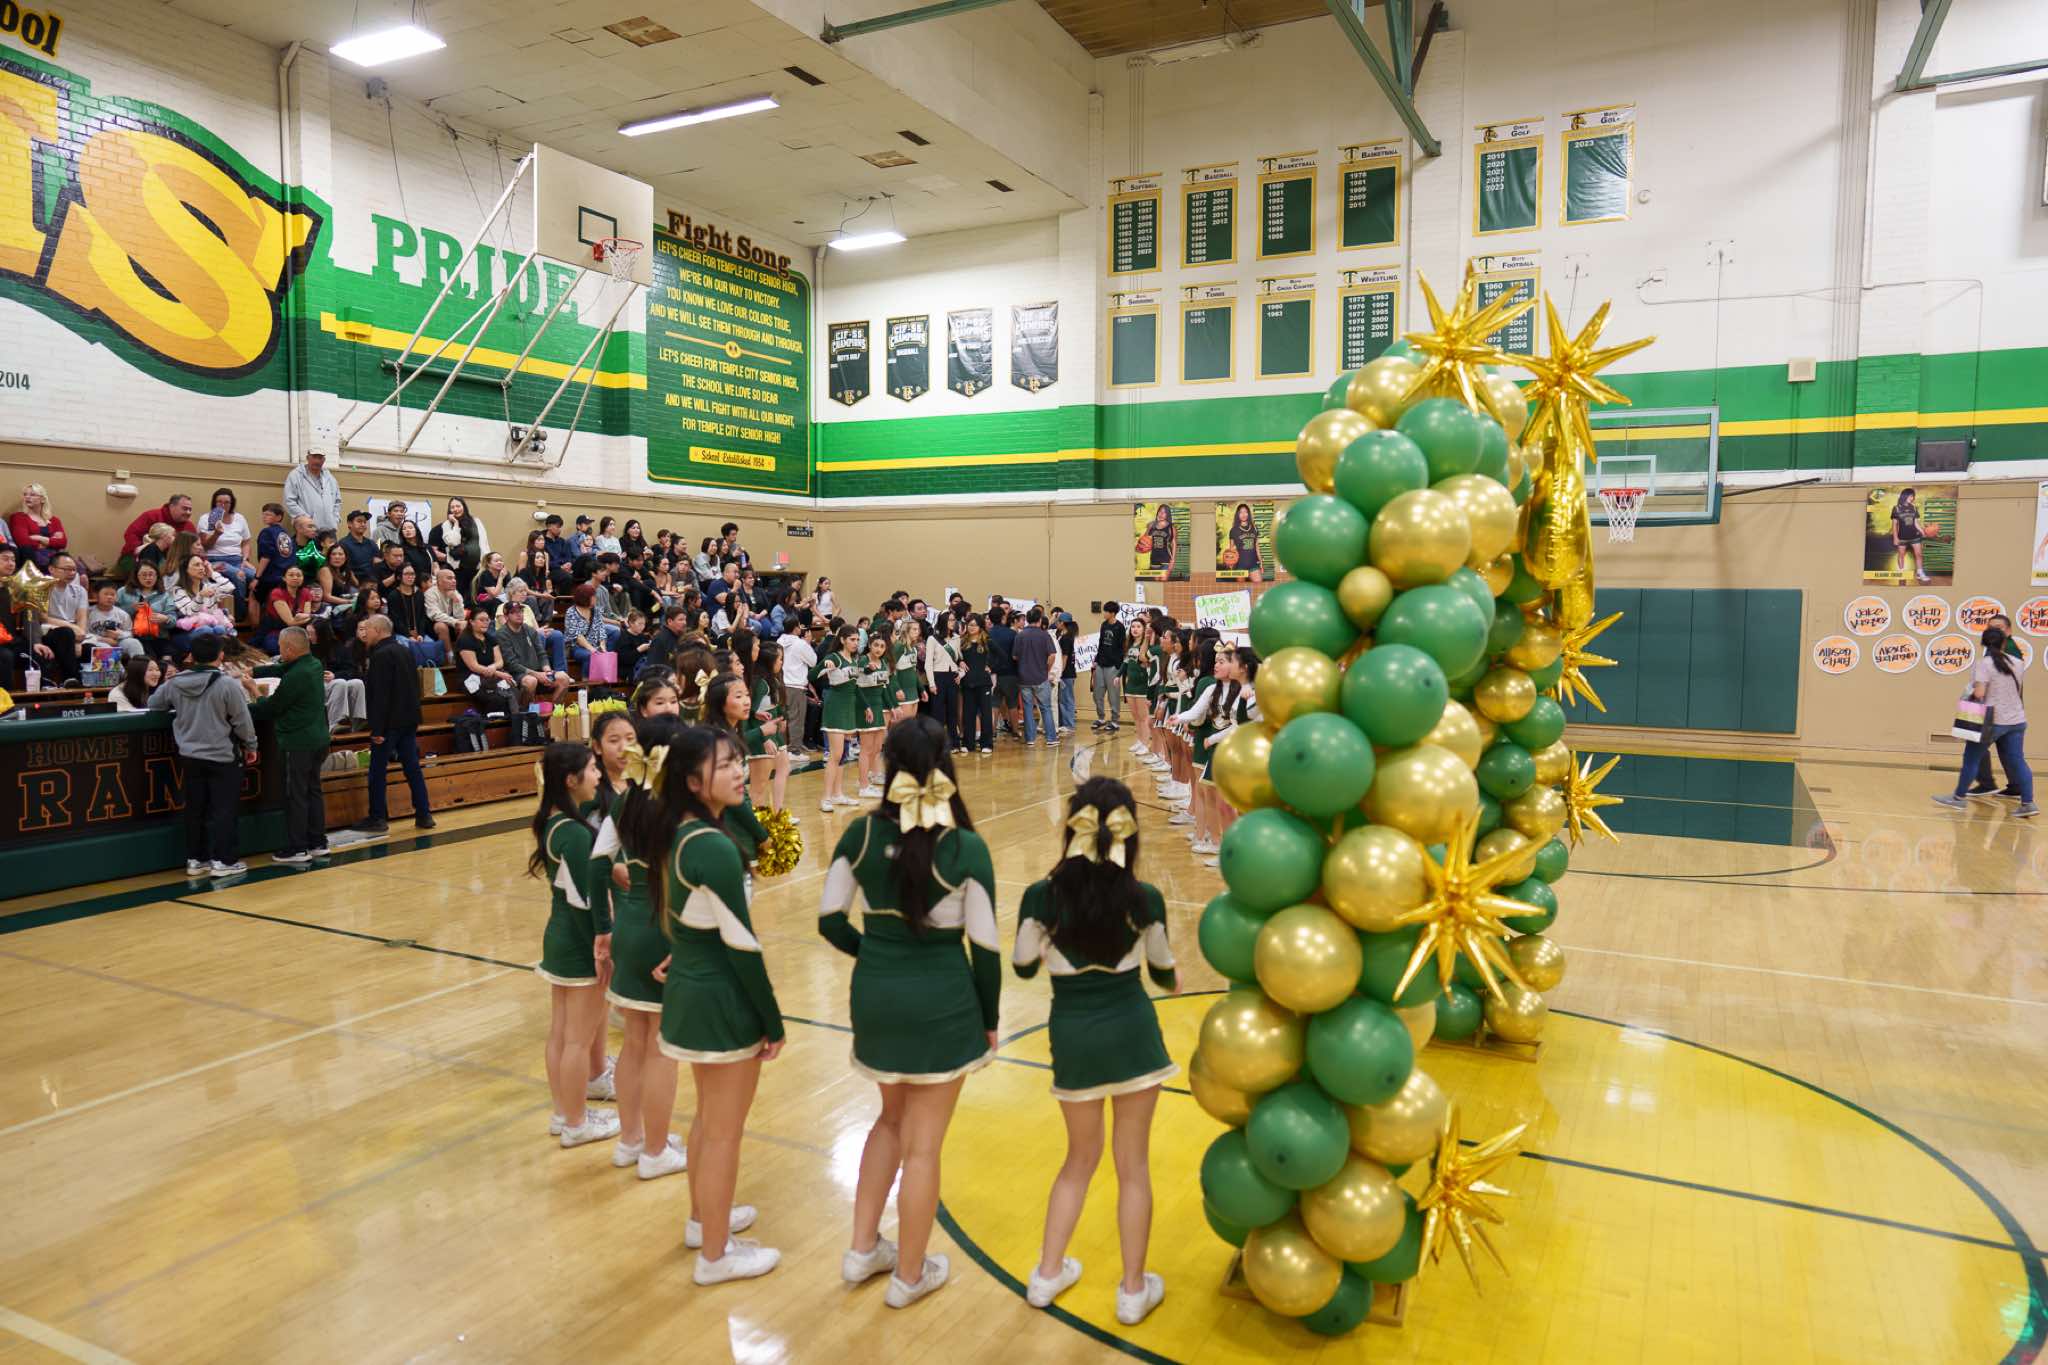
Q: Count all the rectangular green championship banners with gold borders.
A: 11